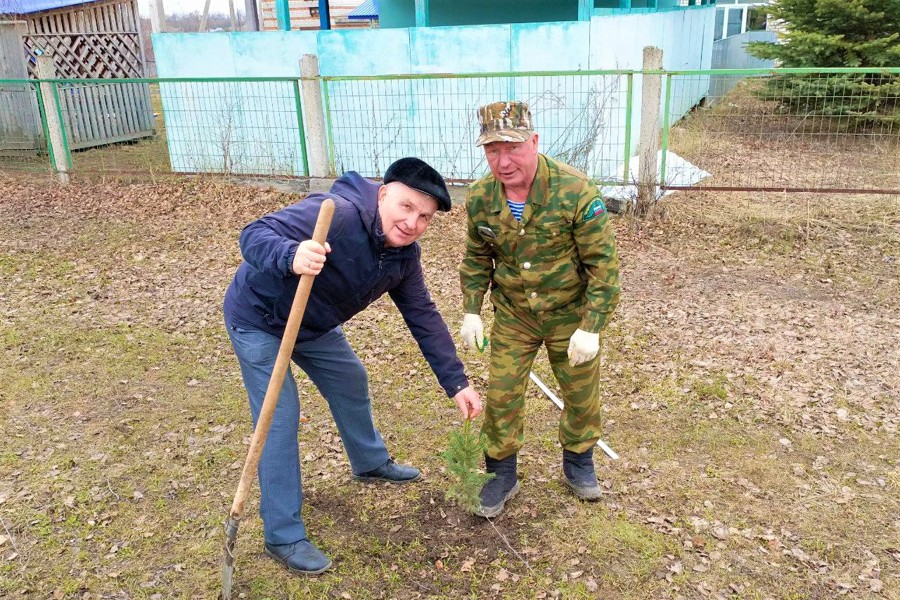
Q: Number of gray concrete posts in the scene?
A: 3